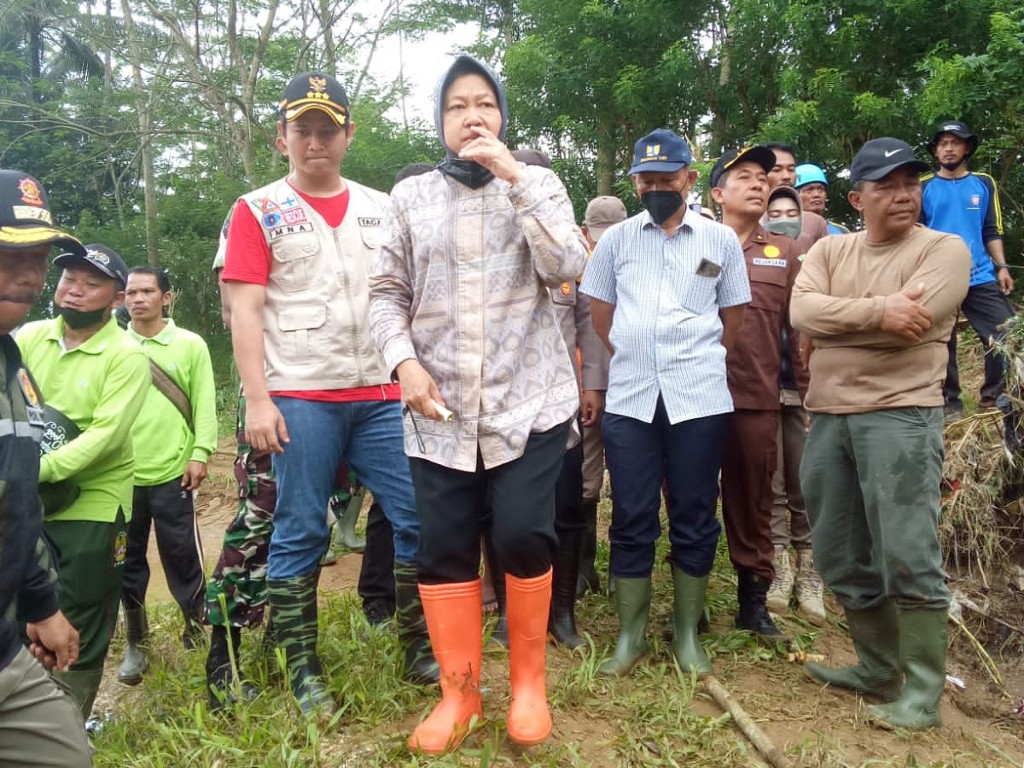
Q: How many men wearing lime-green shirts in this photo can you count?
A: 2